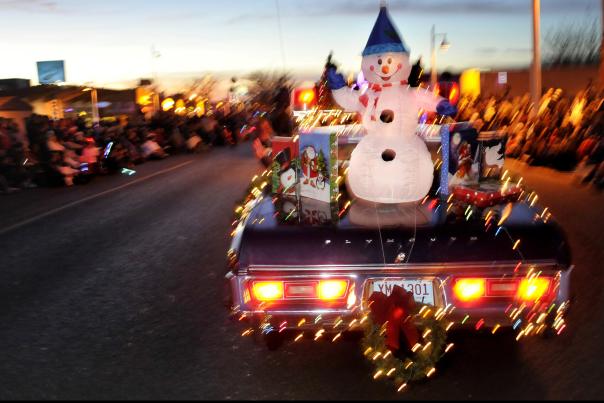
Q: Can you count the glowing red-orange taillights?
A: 4